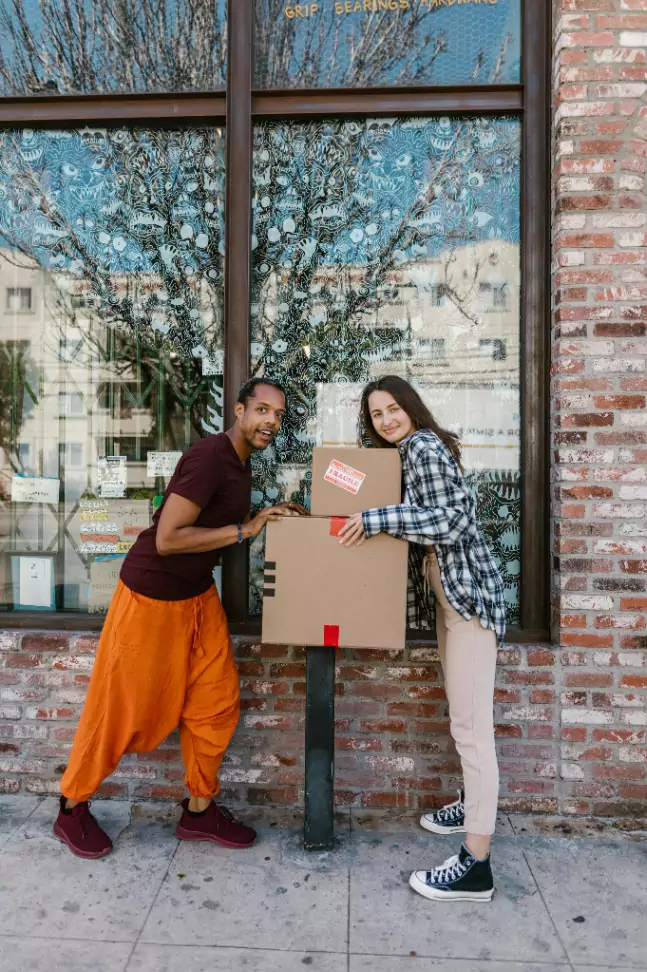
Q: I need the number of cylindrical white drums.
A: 0